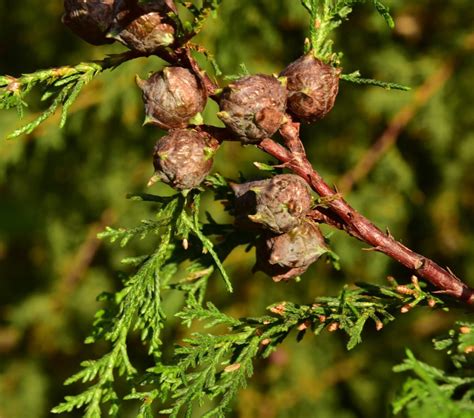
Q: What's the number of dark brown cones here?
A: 8